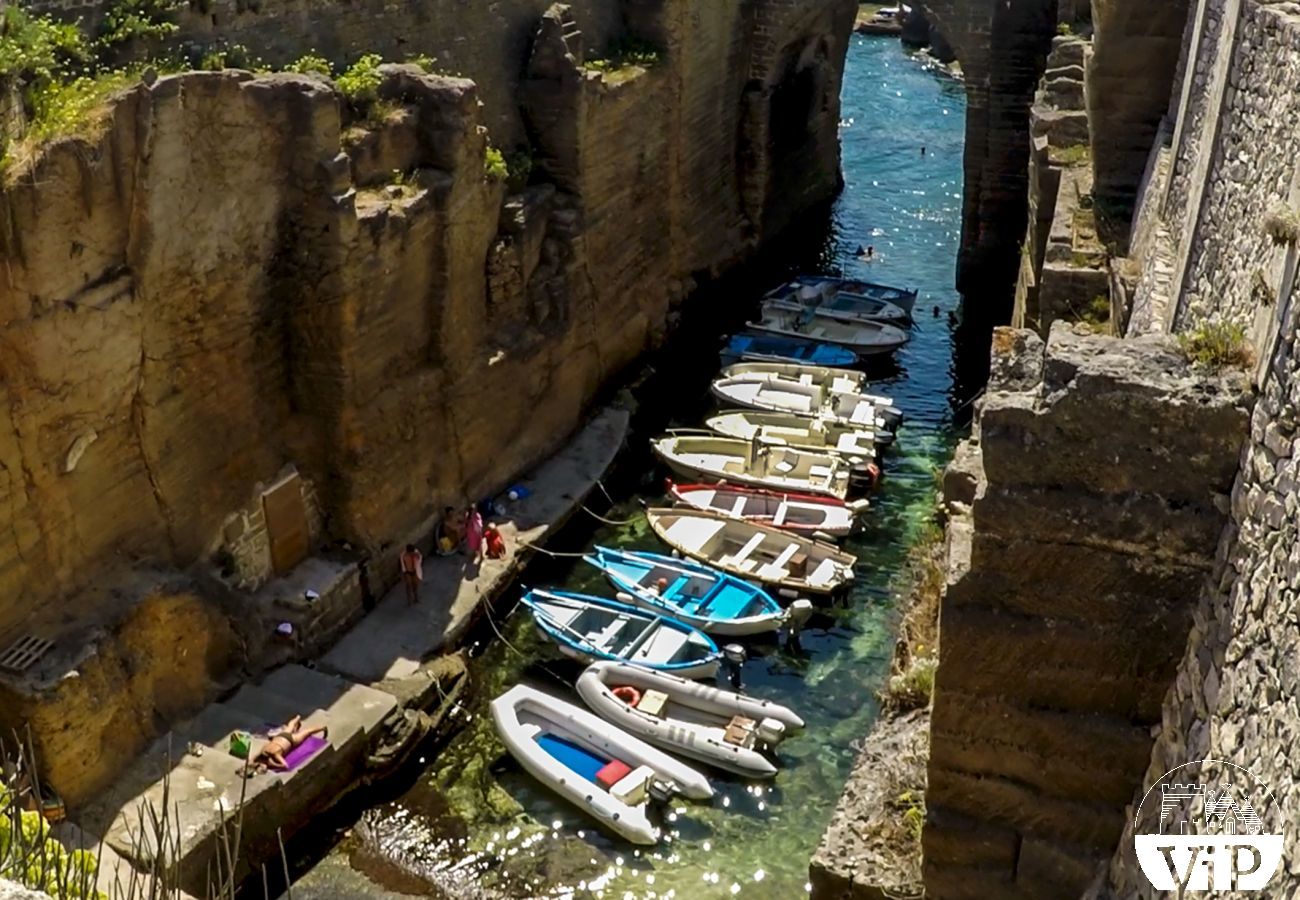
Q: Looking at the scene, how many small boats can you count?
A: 14